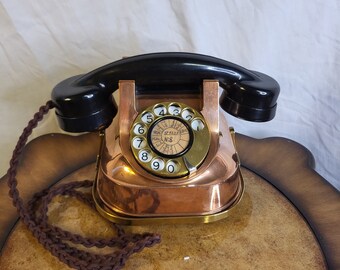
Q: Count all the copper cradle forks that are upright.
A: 2